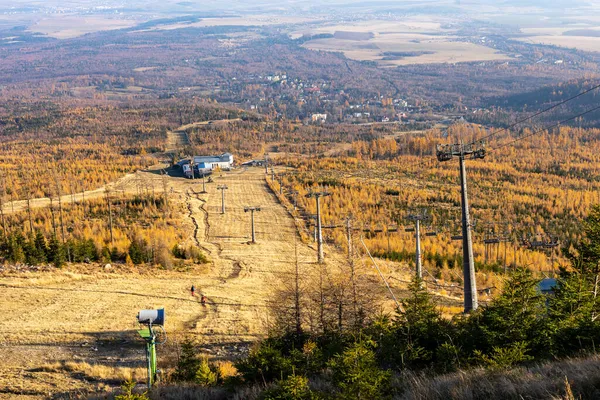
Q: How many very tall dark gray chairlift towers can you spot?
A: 1